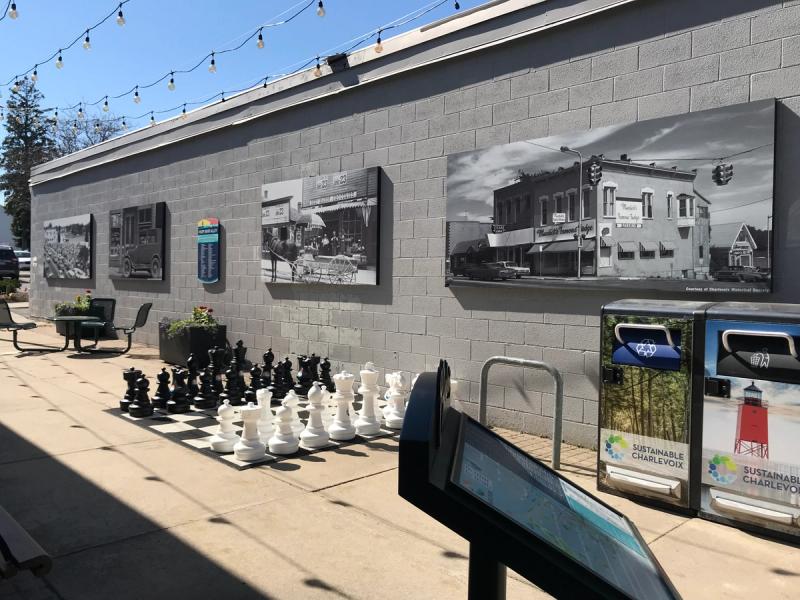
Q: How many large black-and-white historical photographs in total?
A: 4